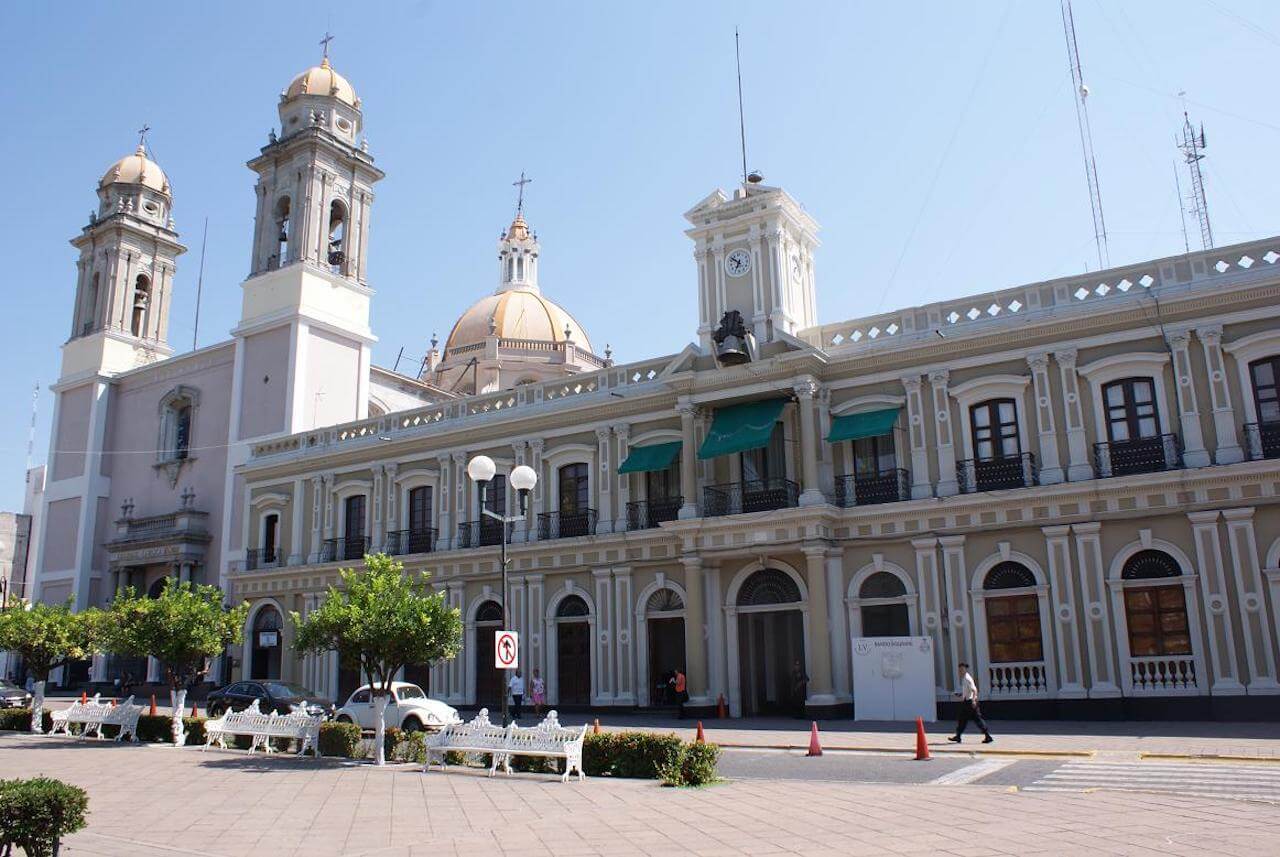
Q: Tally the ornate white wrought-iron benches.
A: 3